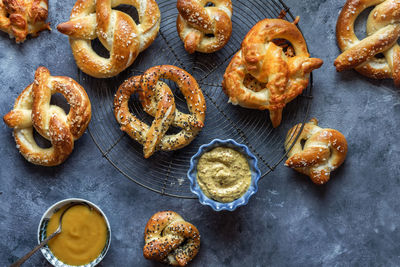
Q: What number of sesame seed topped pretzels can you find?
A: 2